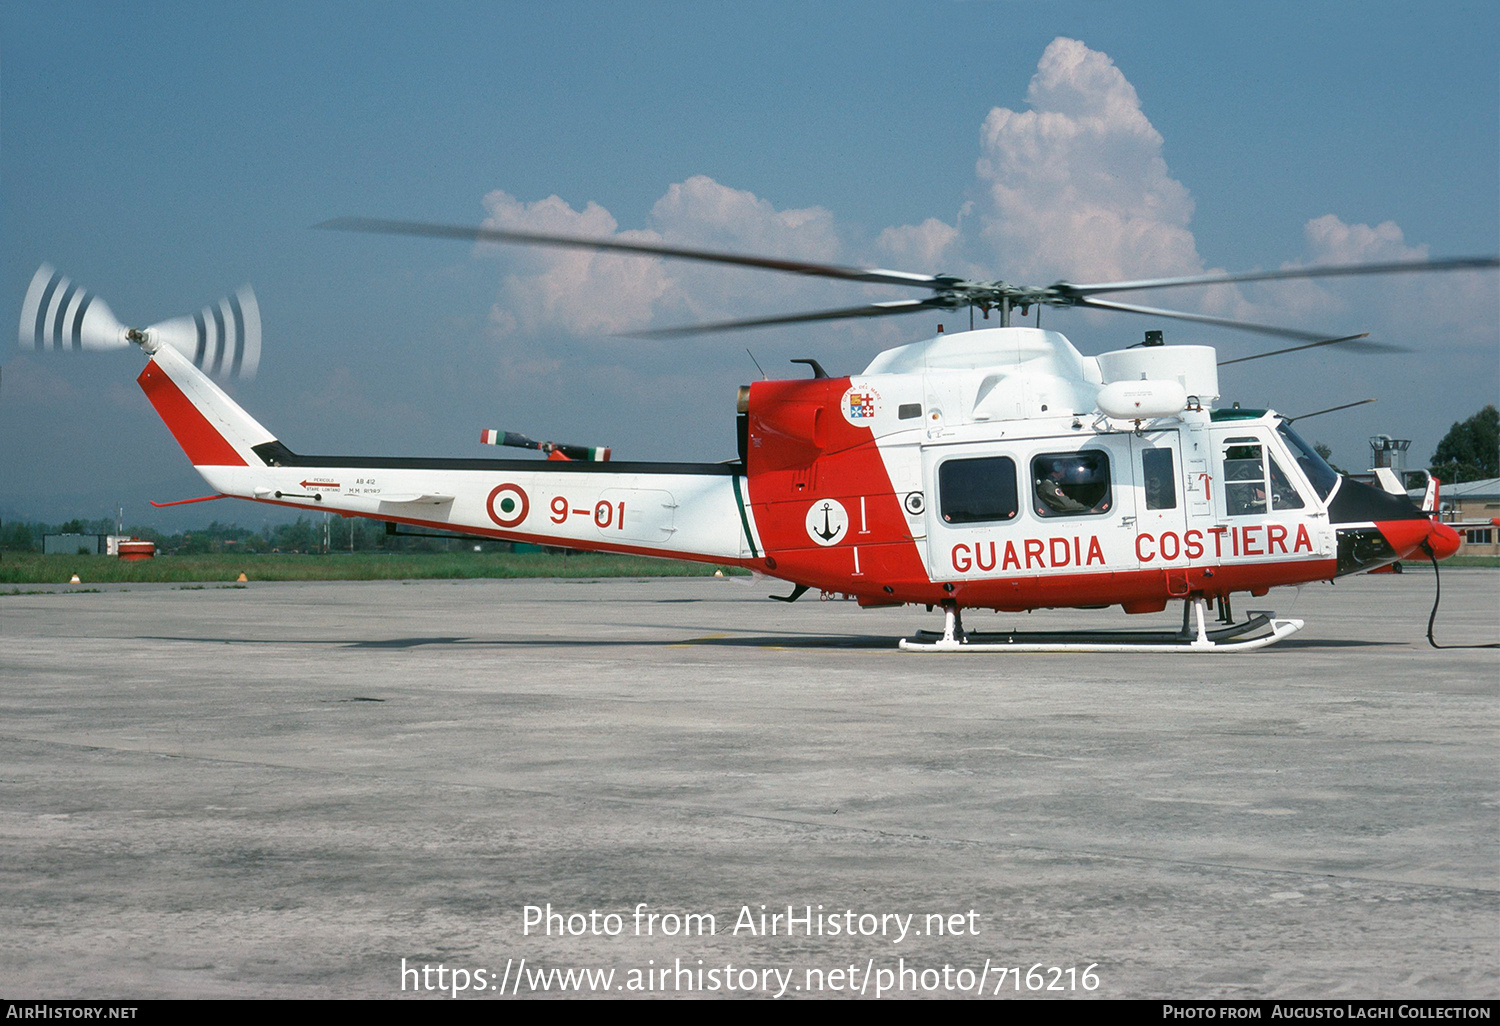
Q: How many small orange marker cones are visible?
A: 3